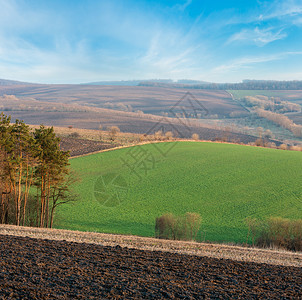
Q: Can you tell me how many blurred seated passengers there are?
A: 0